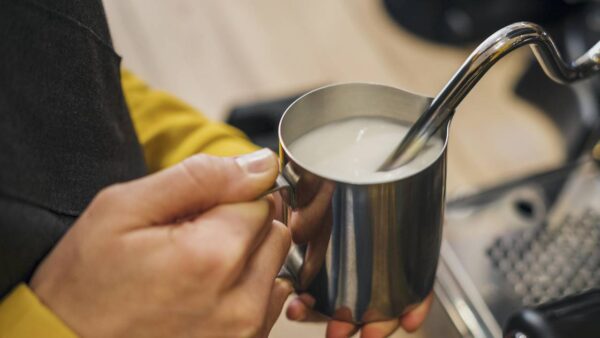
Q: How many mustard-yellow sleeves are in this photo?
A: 2